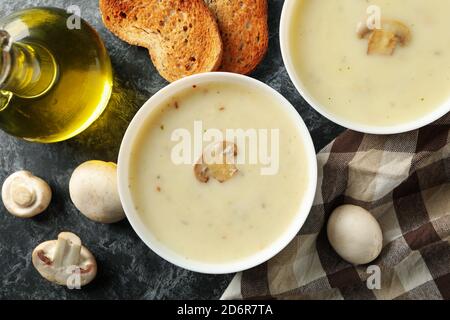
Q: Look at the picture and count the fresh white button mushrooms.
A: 4